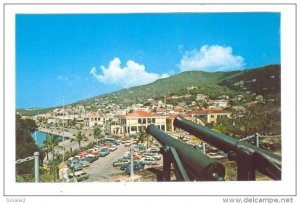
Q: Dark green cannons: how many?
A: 2